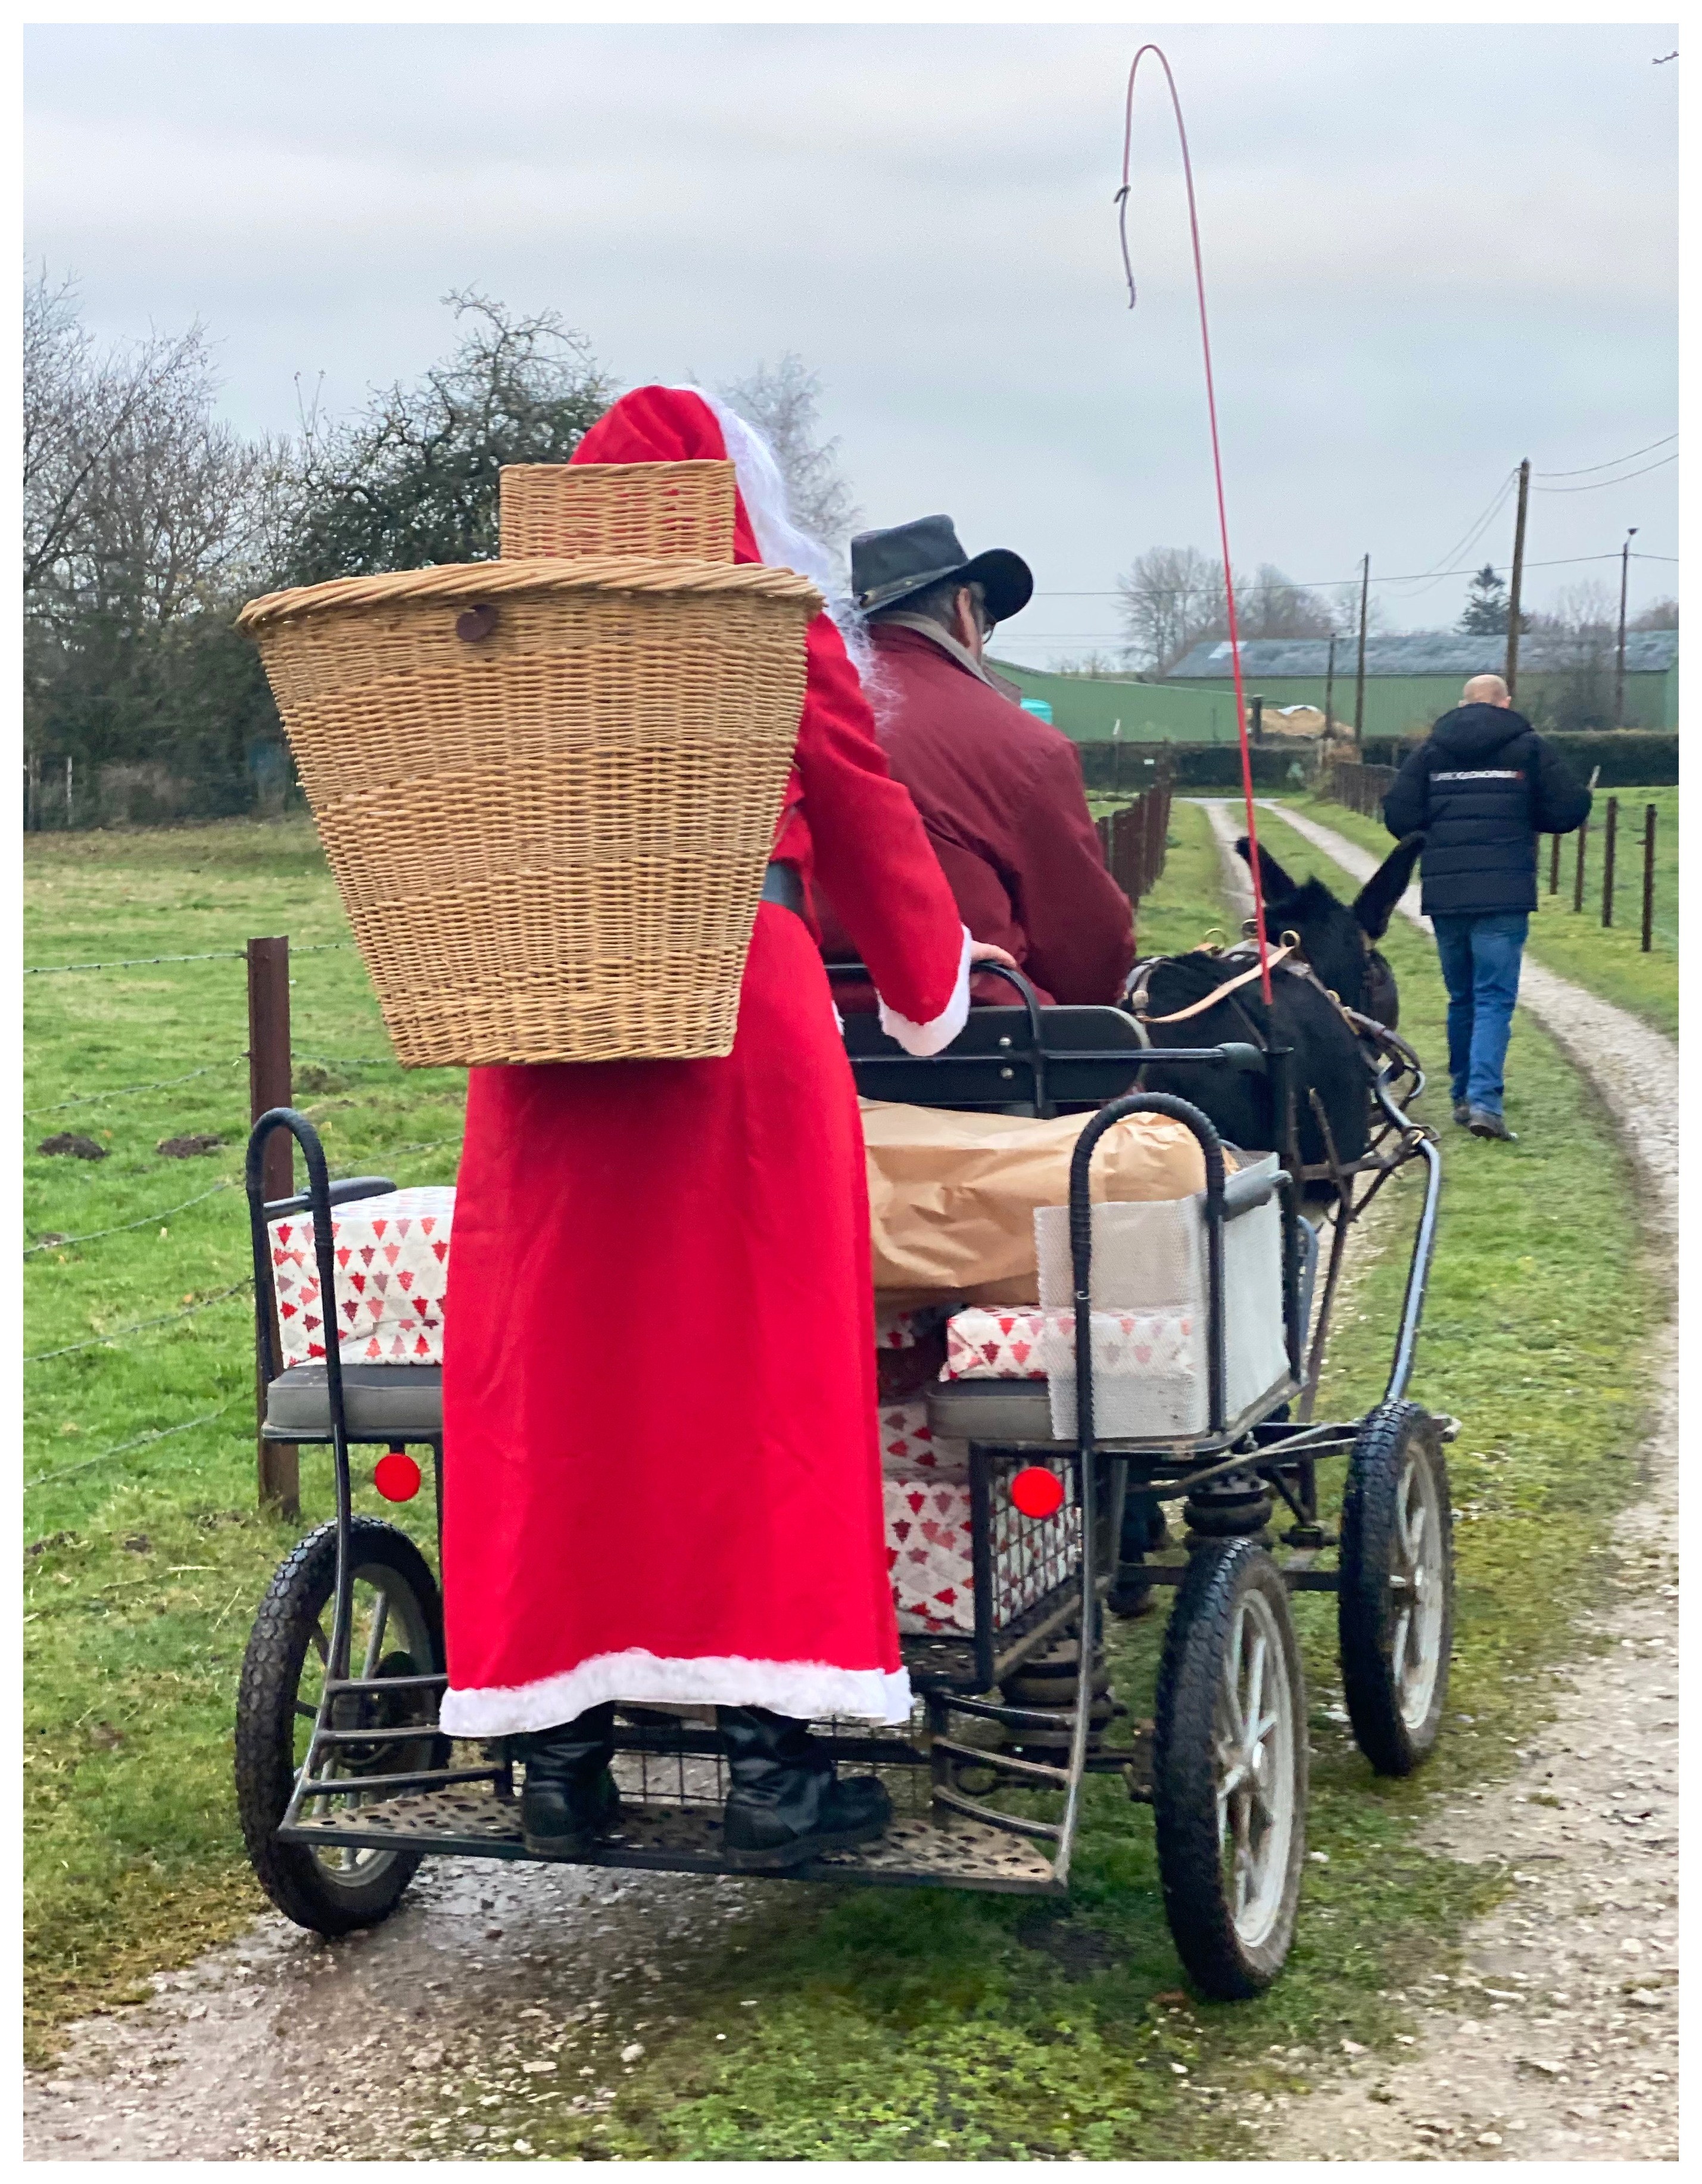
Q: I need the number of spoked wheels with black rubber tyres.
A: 3